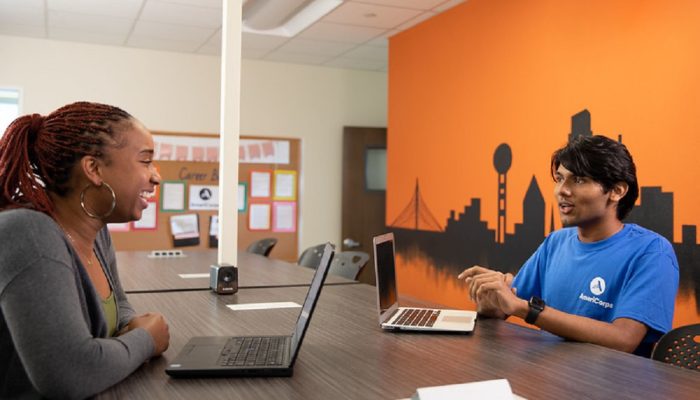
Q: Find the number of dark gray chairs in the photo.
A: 4